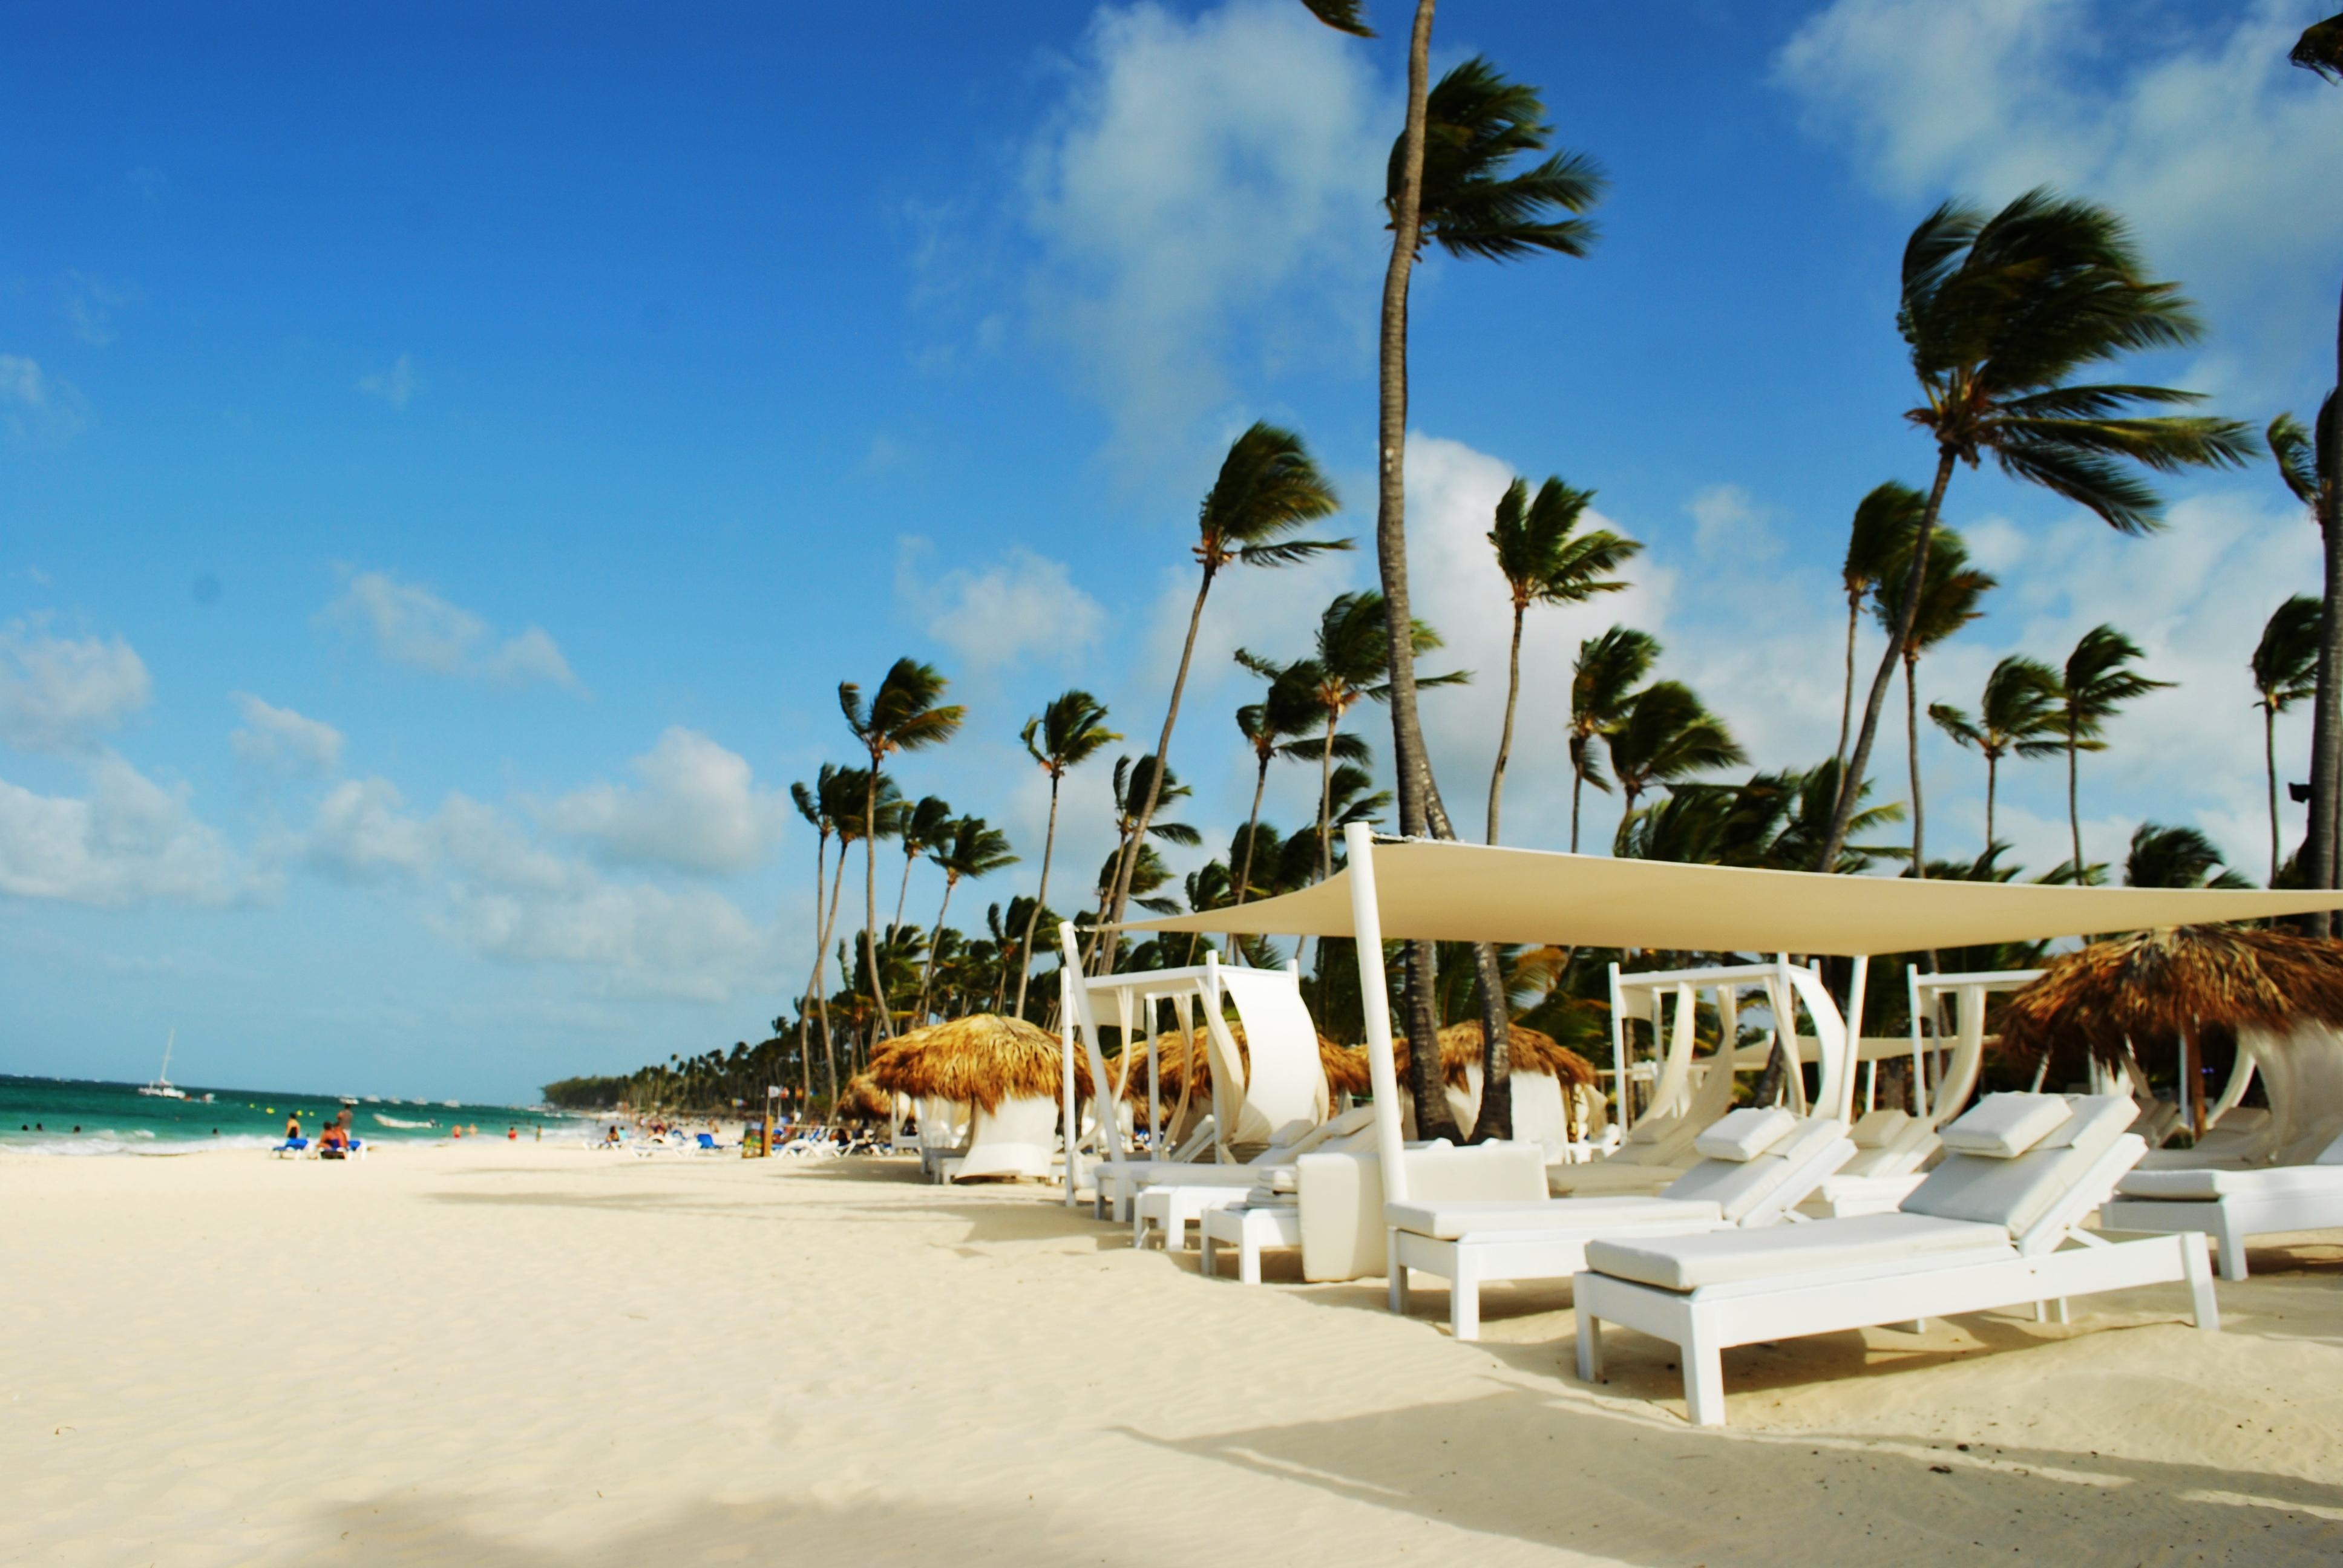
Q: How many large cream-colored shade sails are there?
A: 1